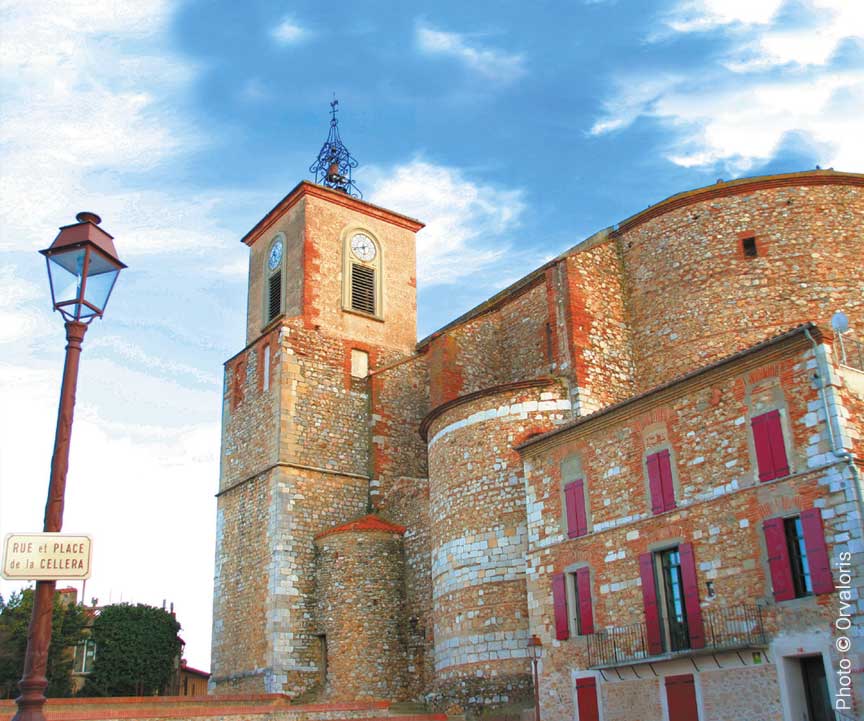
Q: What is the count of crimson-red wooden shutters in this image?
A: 12